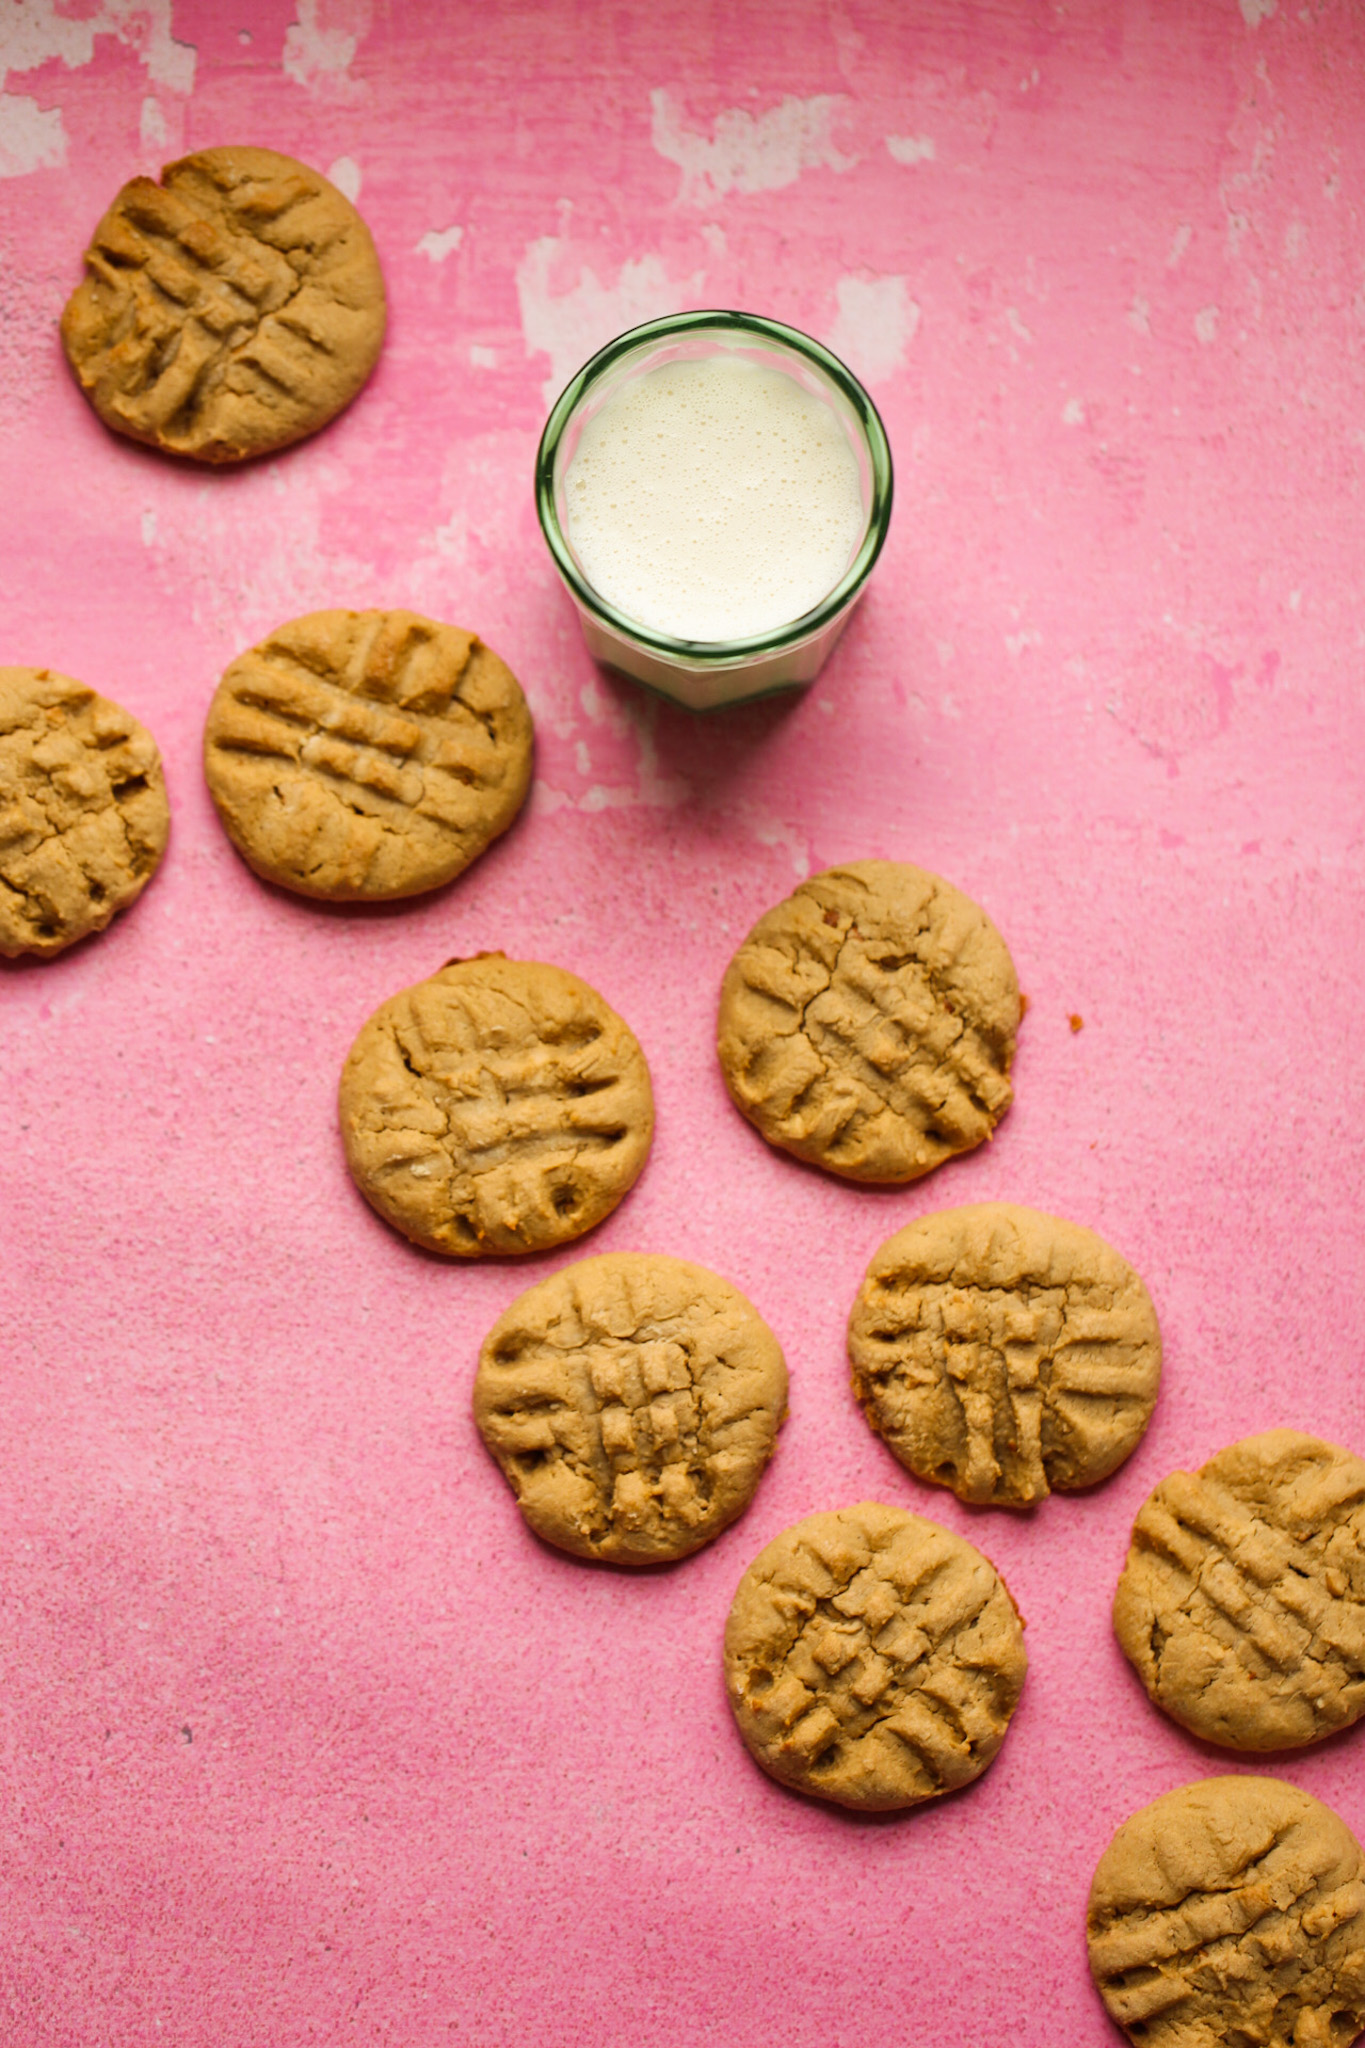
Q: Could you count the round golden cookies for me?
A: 10